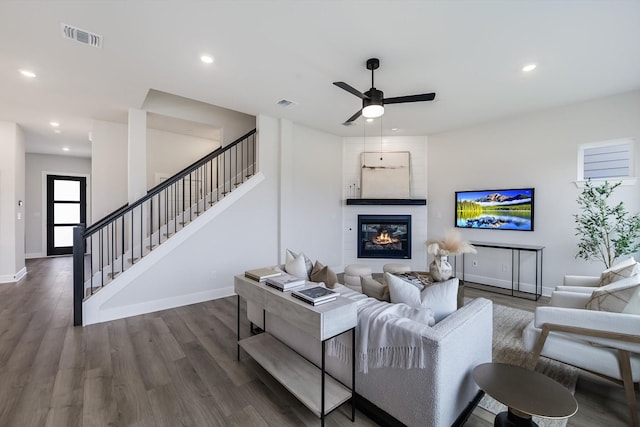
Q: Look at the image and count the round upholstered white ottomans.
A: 2